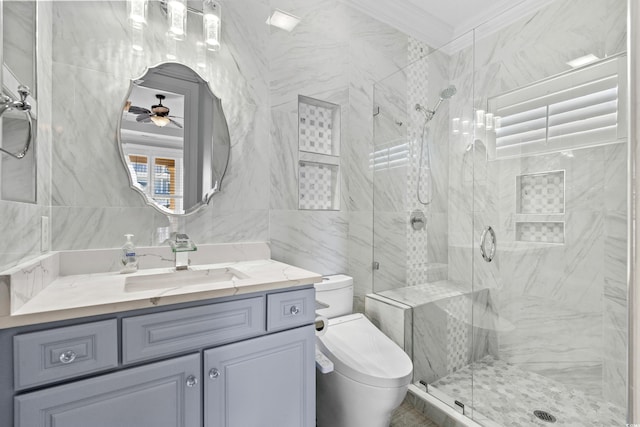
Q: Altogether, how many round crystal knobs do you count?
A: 4